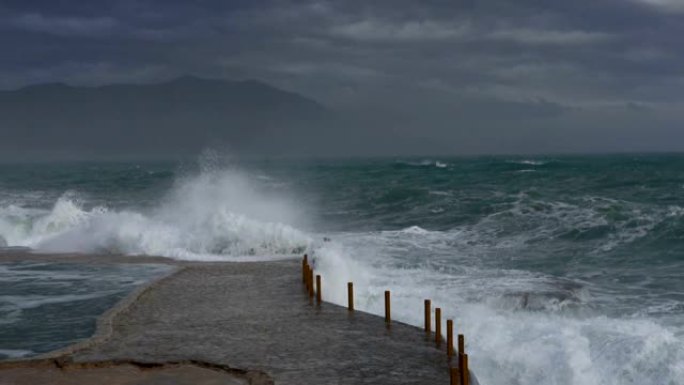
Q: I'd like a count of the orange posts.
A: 13